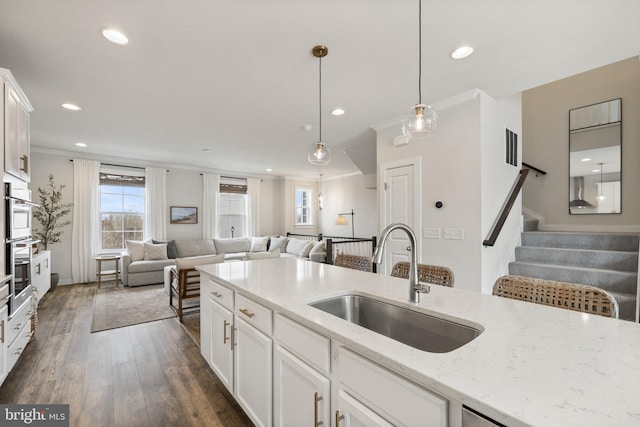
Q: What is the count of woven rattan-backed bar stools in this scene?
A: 3